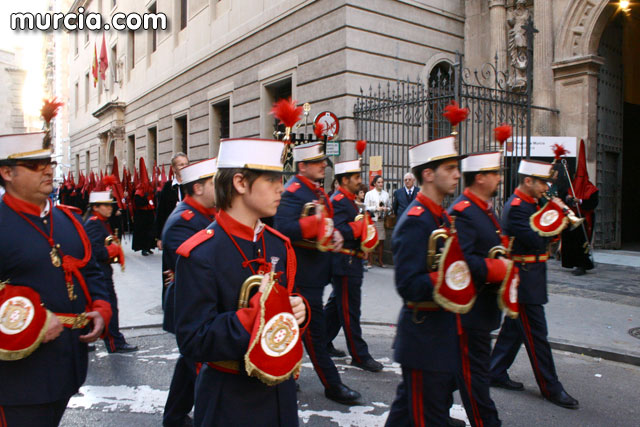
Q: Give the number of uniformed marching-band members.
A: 9